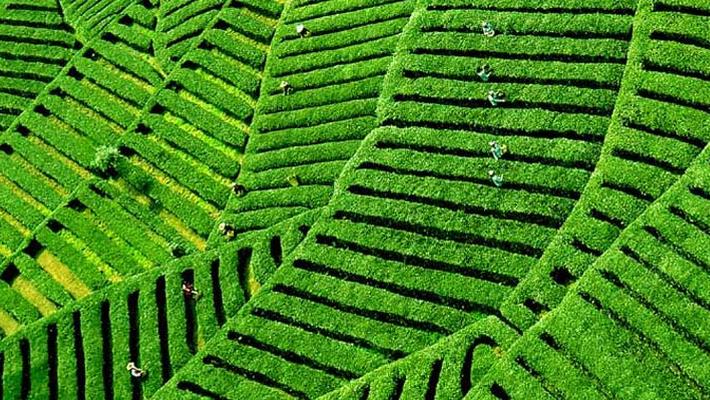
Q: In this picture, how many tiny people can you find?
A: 11